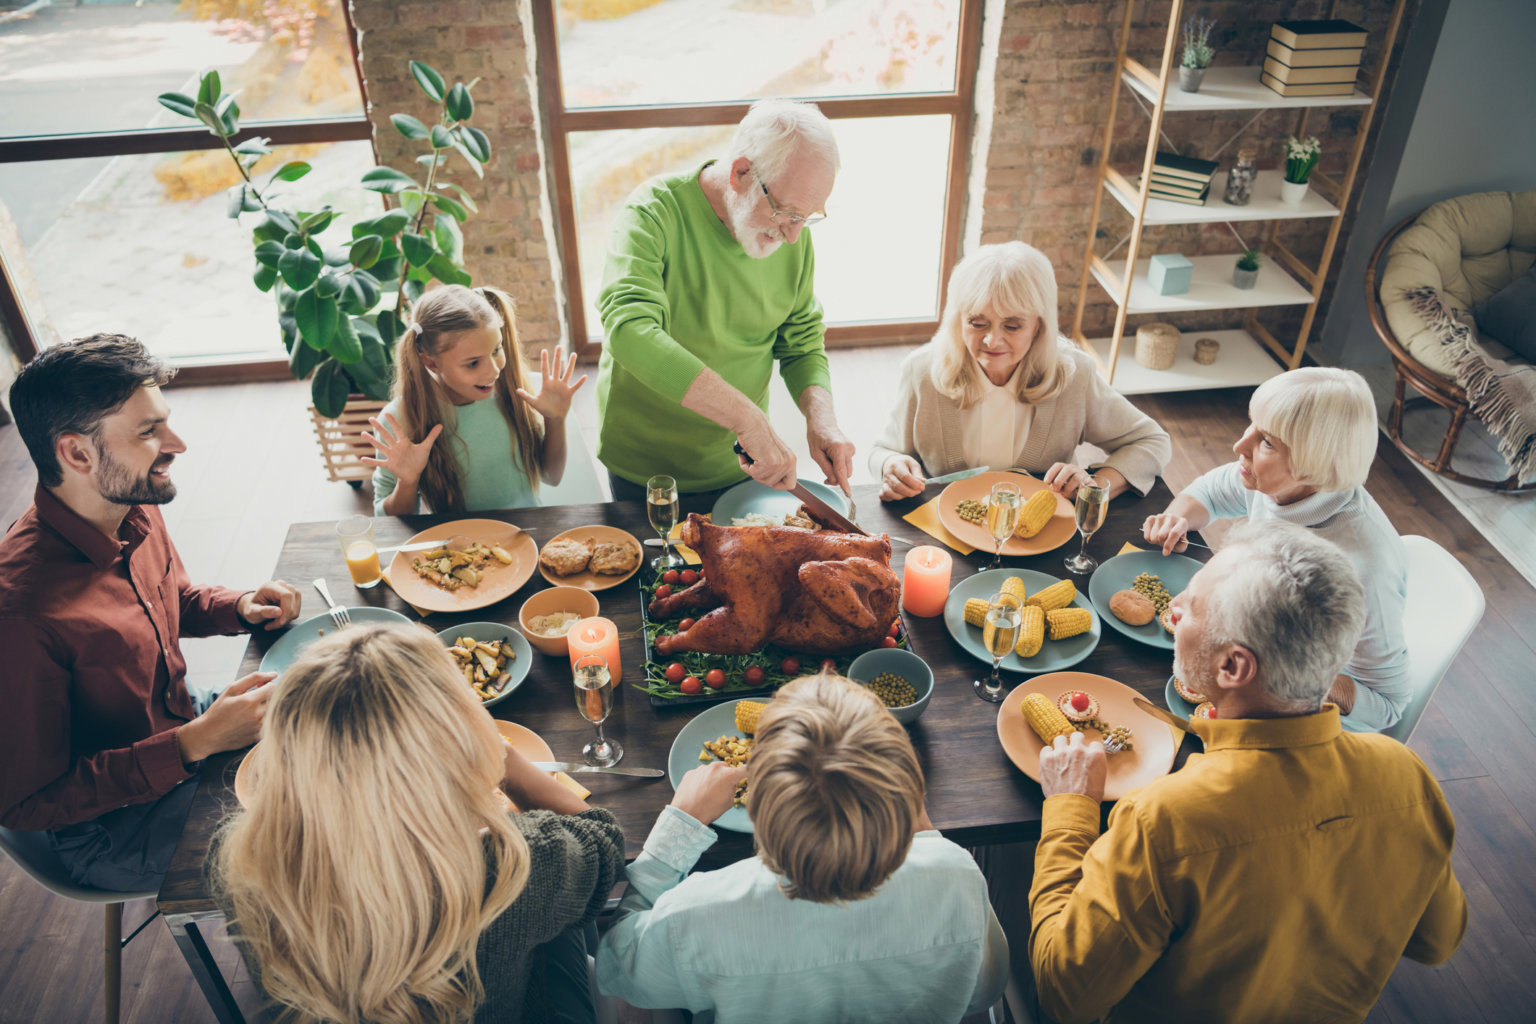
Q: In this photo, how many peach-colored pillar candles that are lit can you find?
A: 2